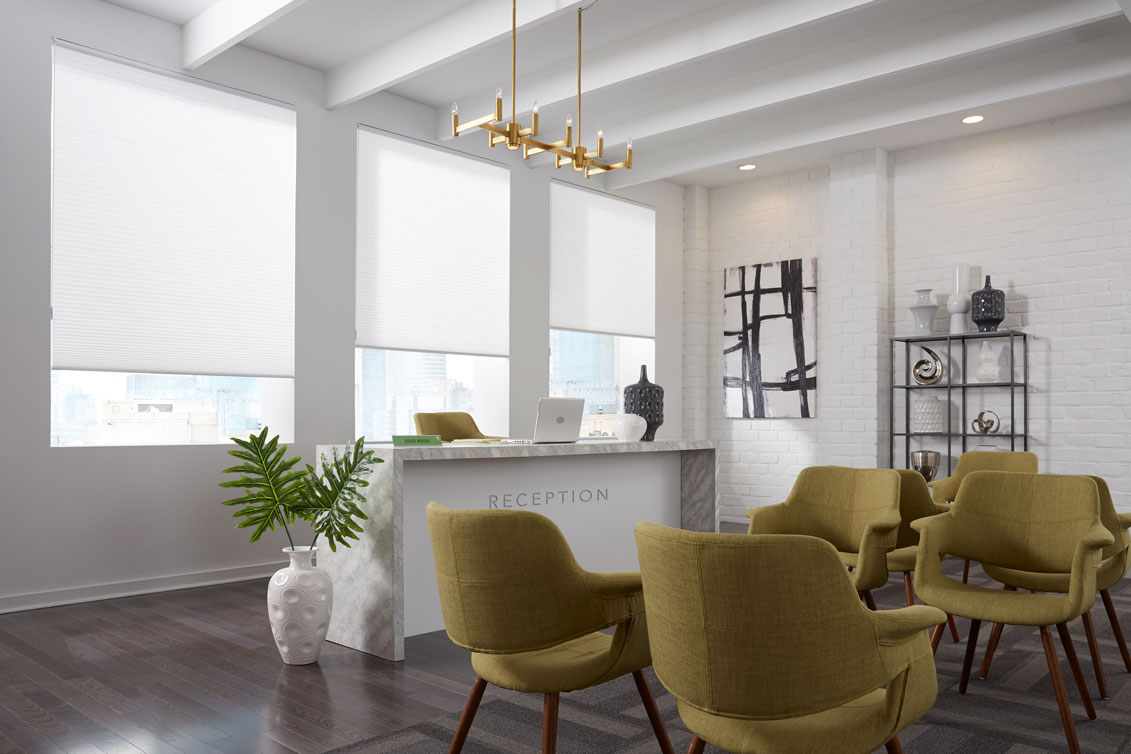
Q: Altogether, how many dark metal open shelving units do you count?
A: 1